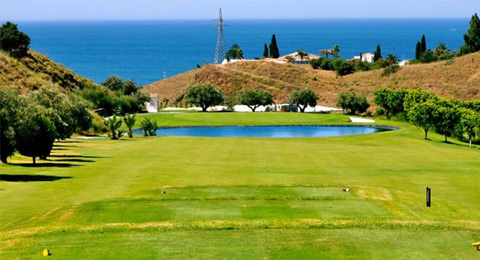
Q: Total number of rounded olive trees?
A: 4